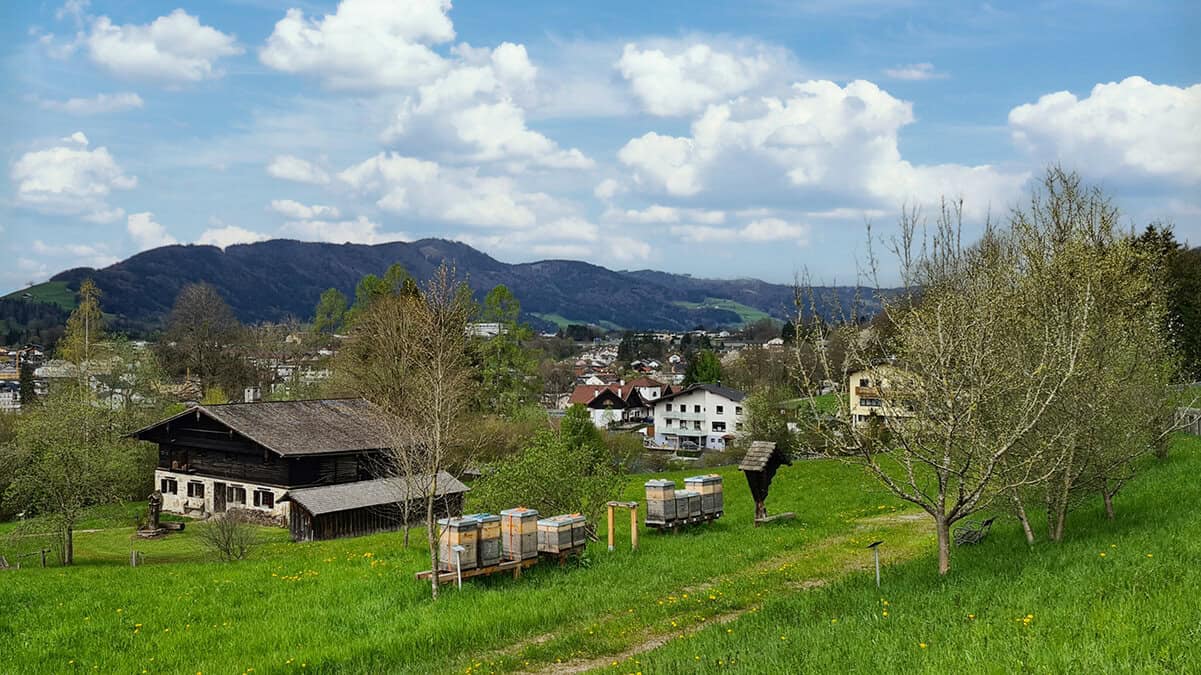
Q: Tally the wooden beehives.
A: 10